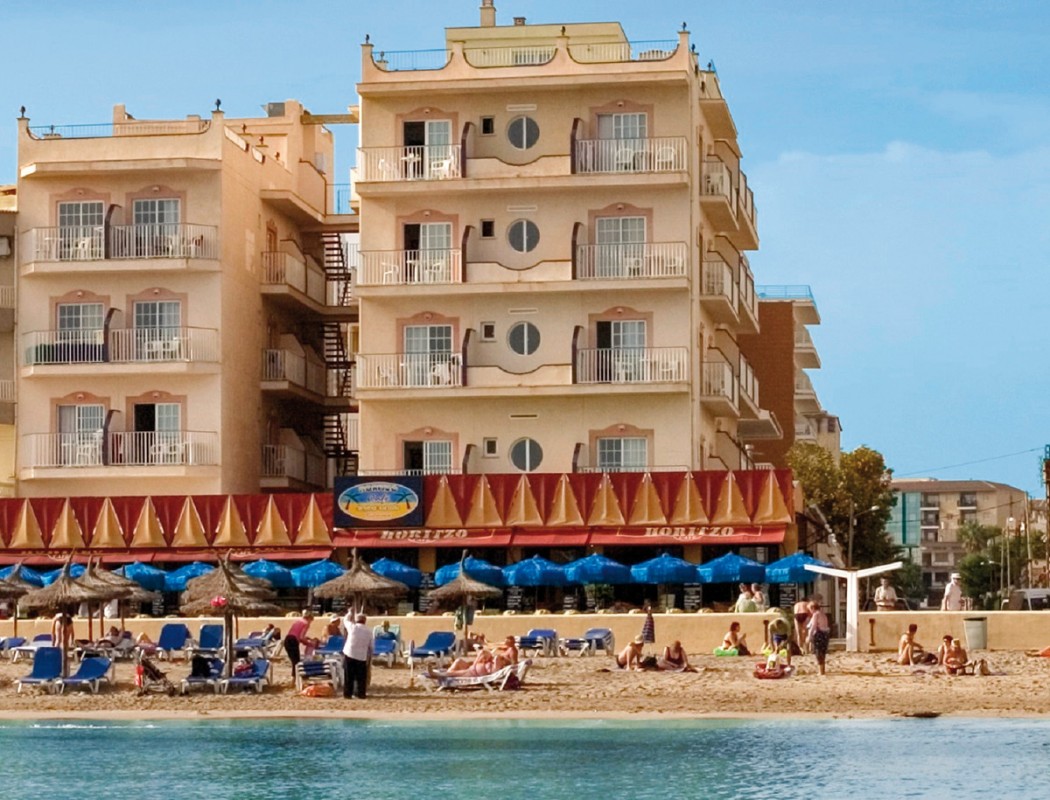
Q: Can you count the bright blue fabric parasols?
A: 13